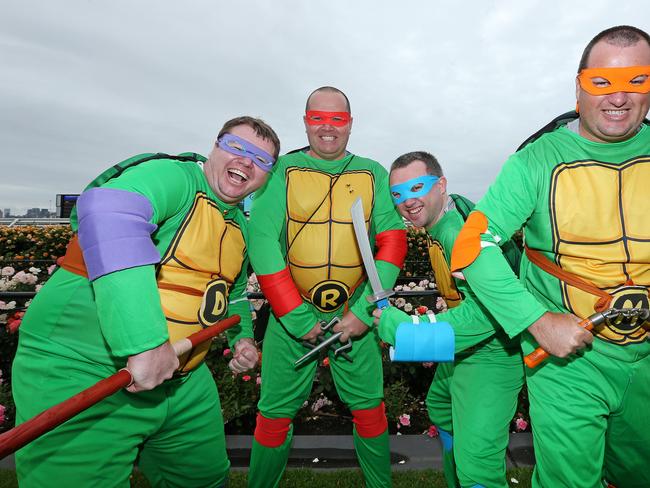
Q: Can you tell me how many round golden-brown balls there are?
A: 0